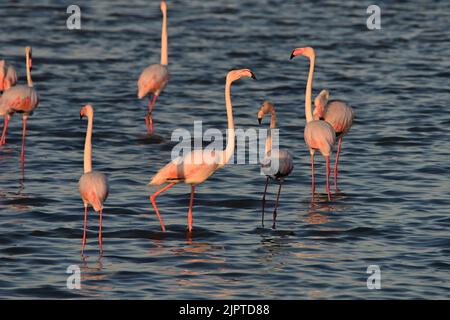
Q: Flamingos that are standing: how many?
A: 8